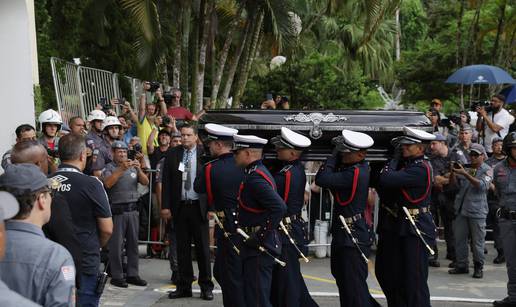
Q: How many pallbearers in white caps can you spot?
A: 5